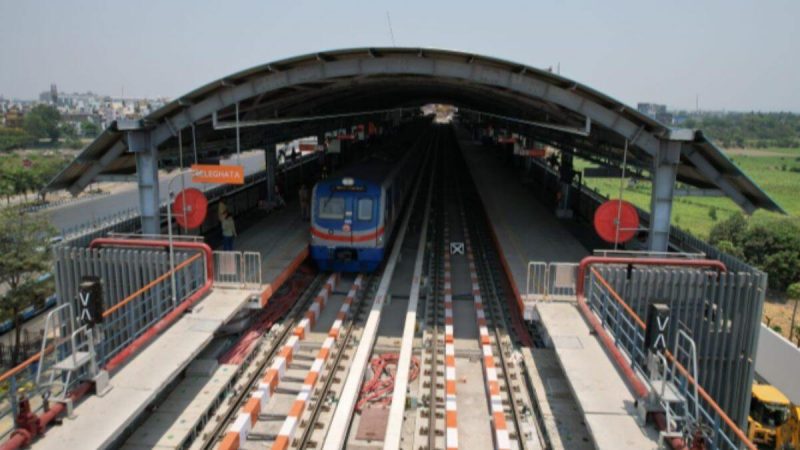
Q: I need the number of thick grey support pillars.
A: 2